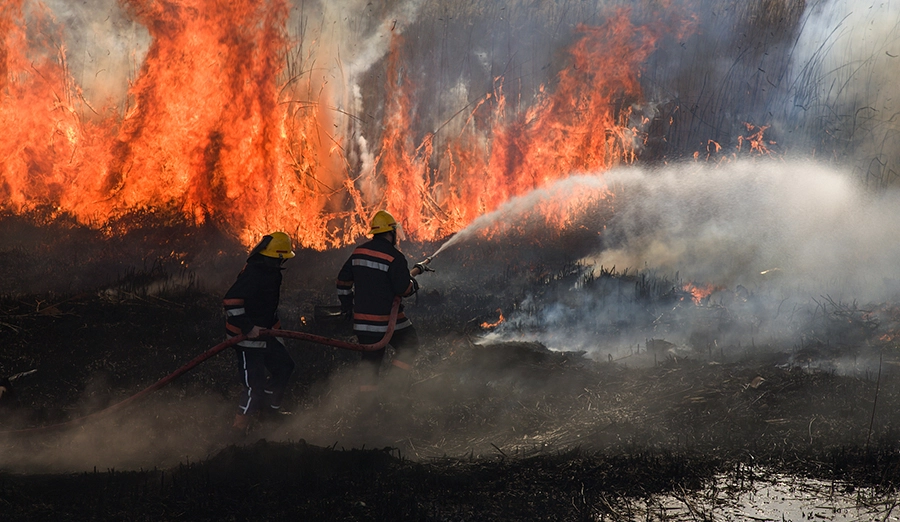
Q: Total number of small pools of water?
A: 1